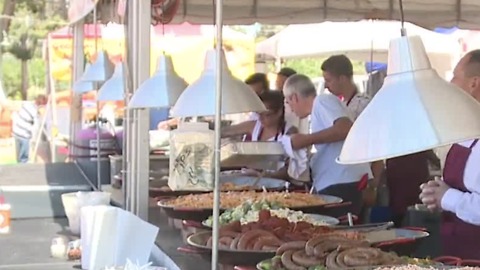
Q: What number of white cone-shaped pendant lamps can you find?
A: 6